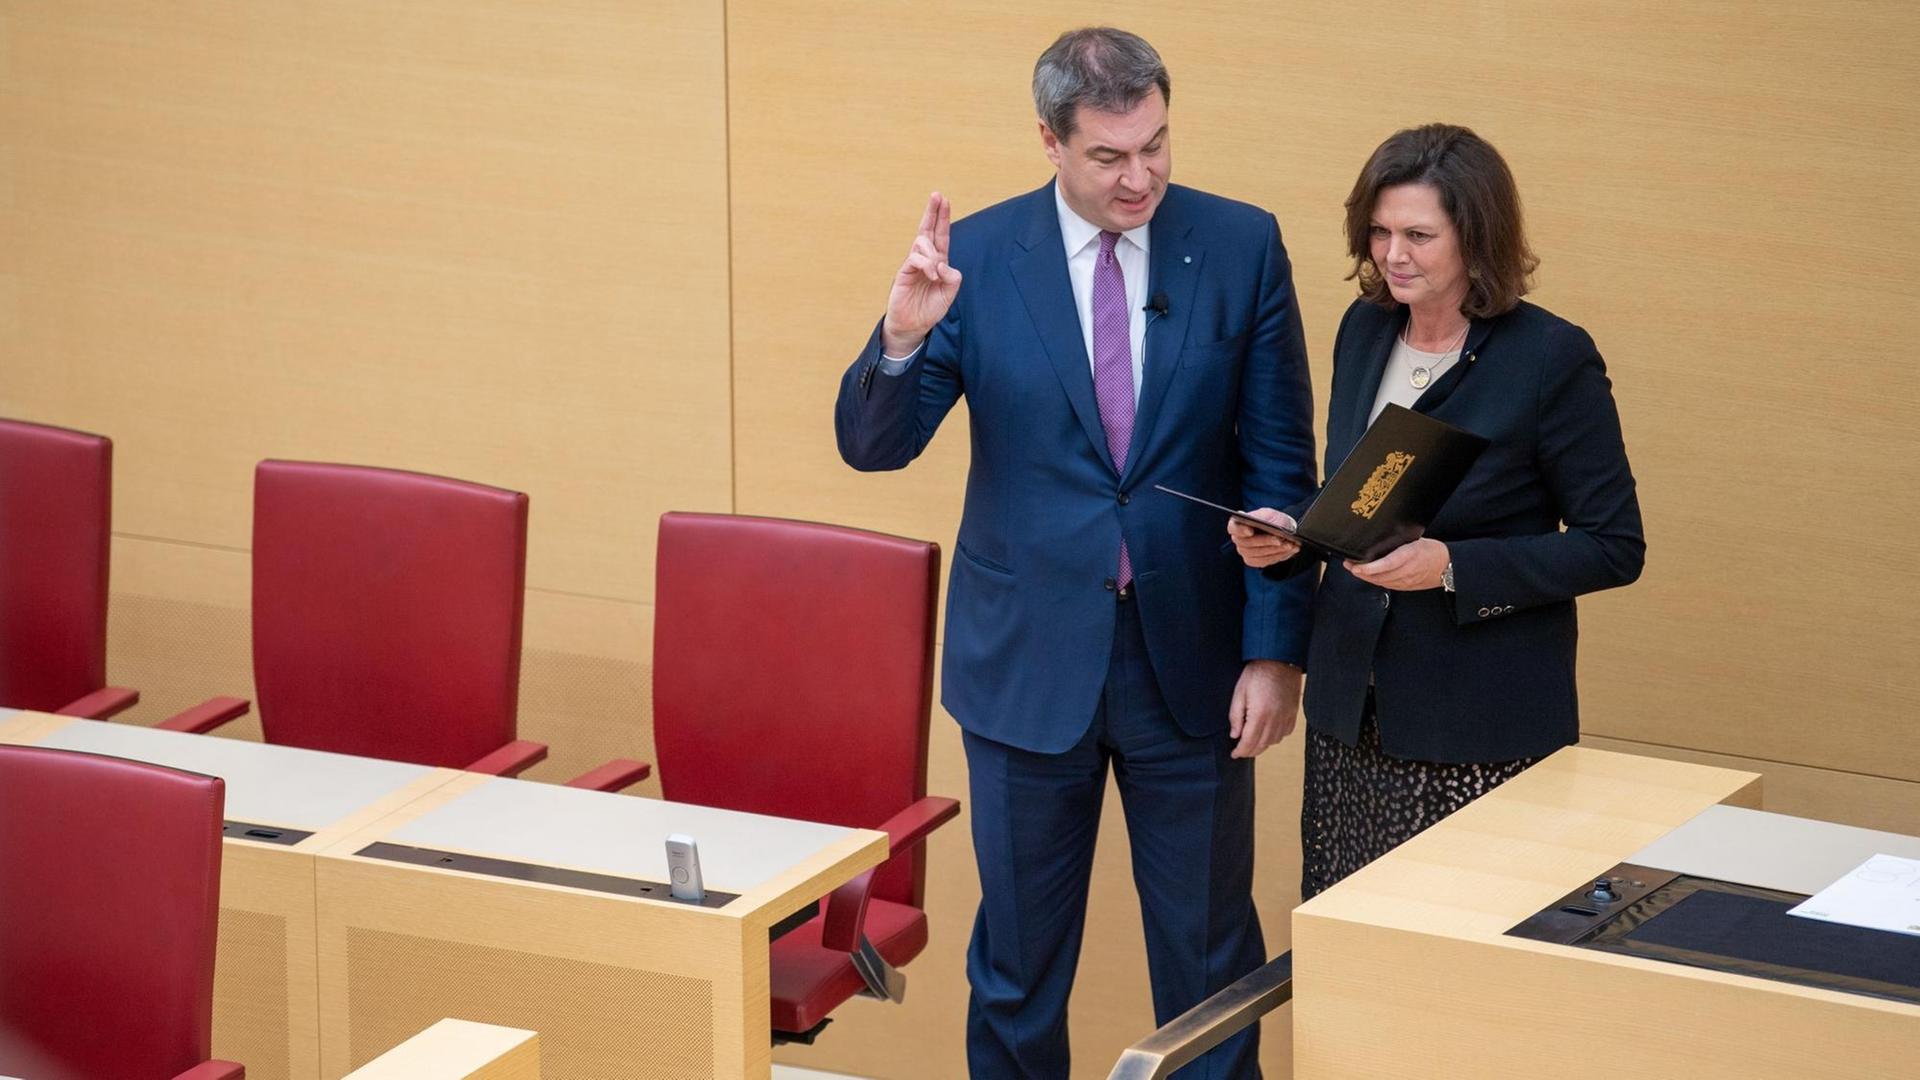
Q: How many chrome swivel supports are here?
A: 1